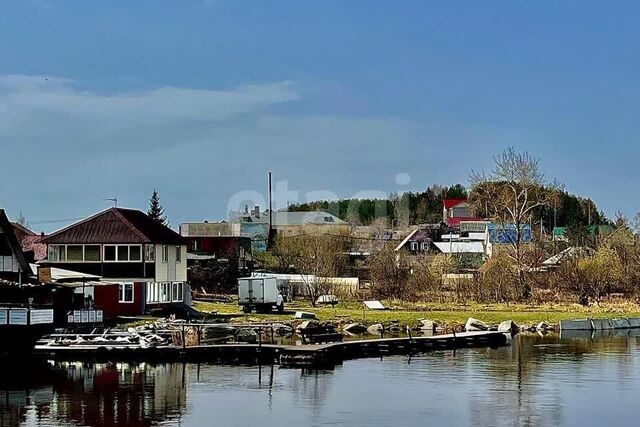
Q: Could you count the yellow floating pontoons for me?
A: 0